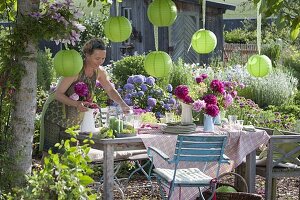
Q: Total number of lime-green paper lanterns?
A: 6